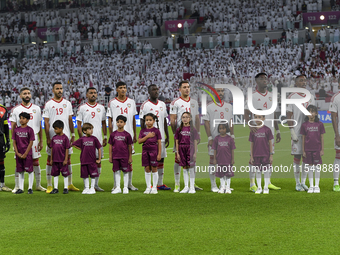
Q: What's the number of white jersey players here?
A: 10